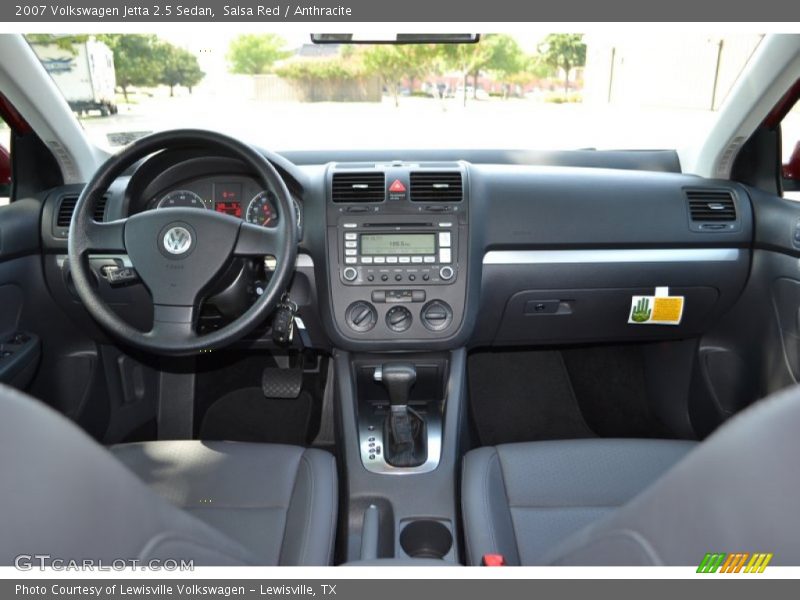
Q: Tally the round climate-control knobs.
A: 3